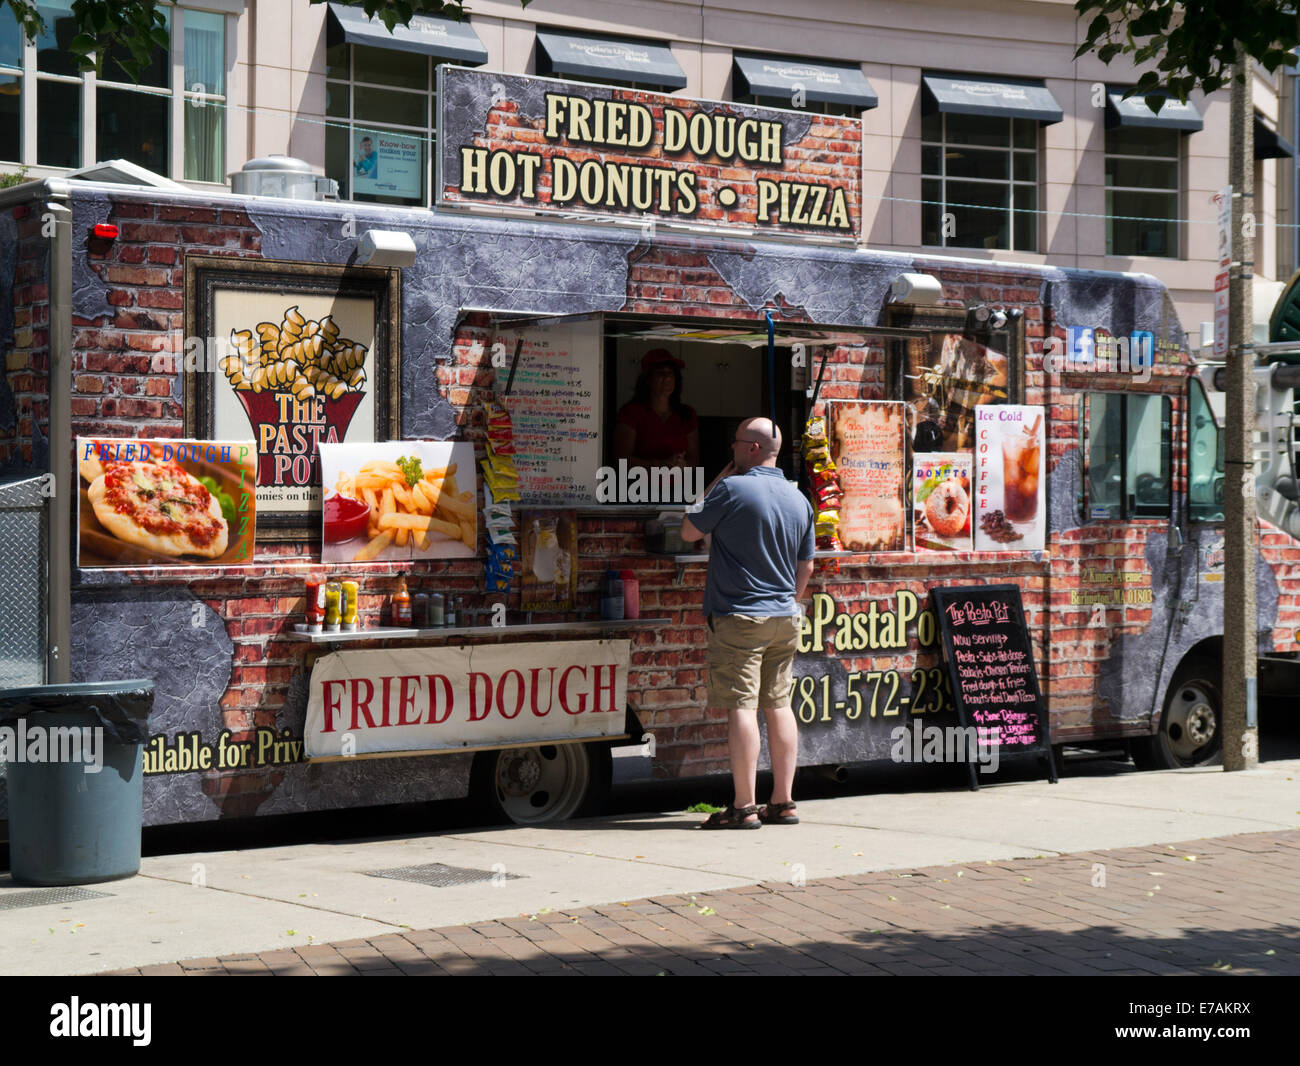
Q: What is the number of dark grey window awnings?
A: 6